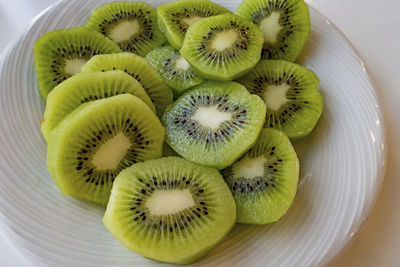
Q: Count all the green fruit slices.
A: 13